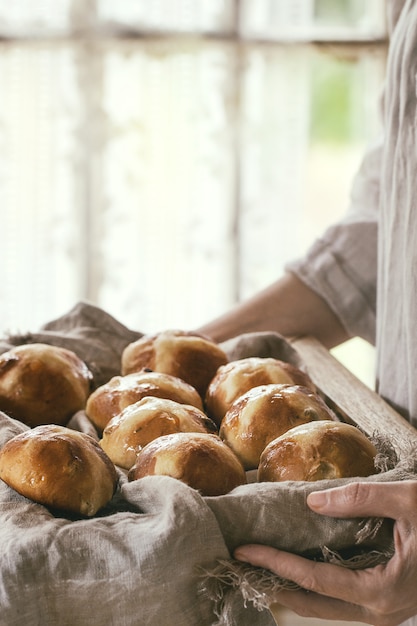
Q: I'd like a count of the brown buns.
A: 9